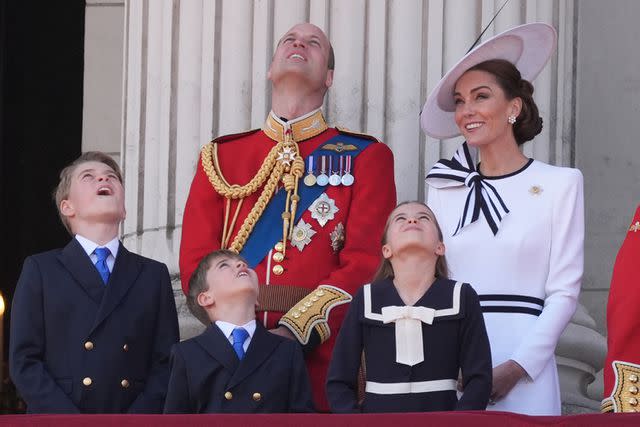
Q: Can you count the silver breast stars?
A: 3